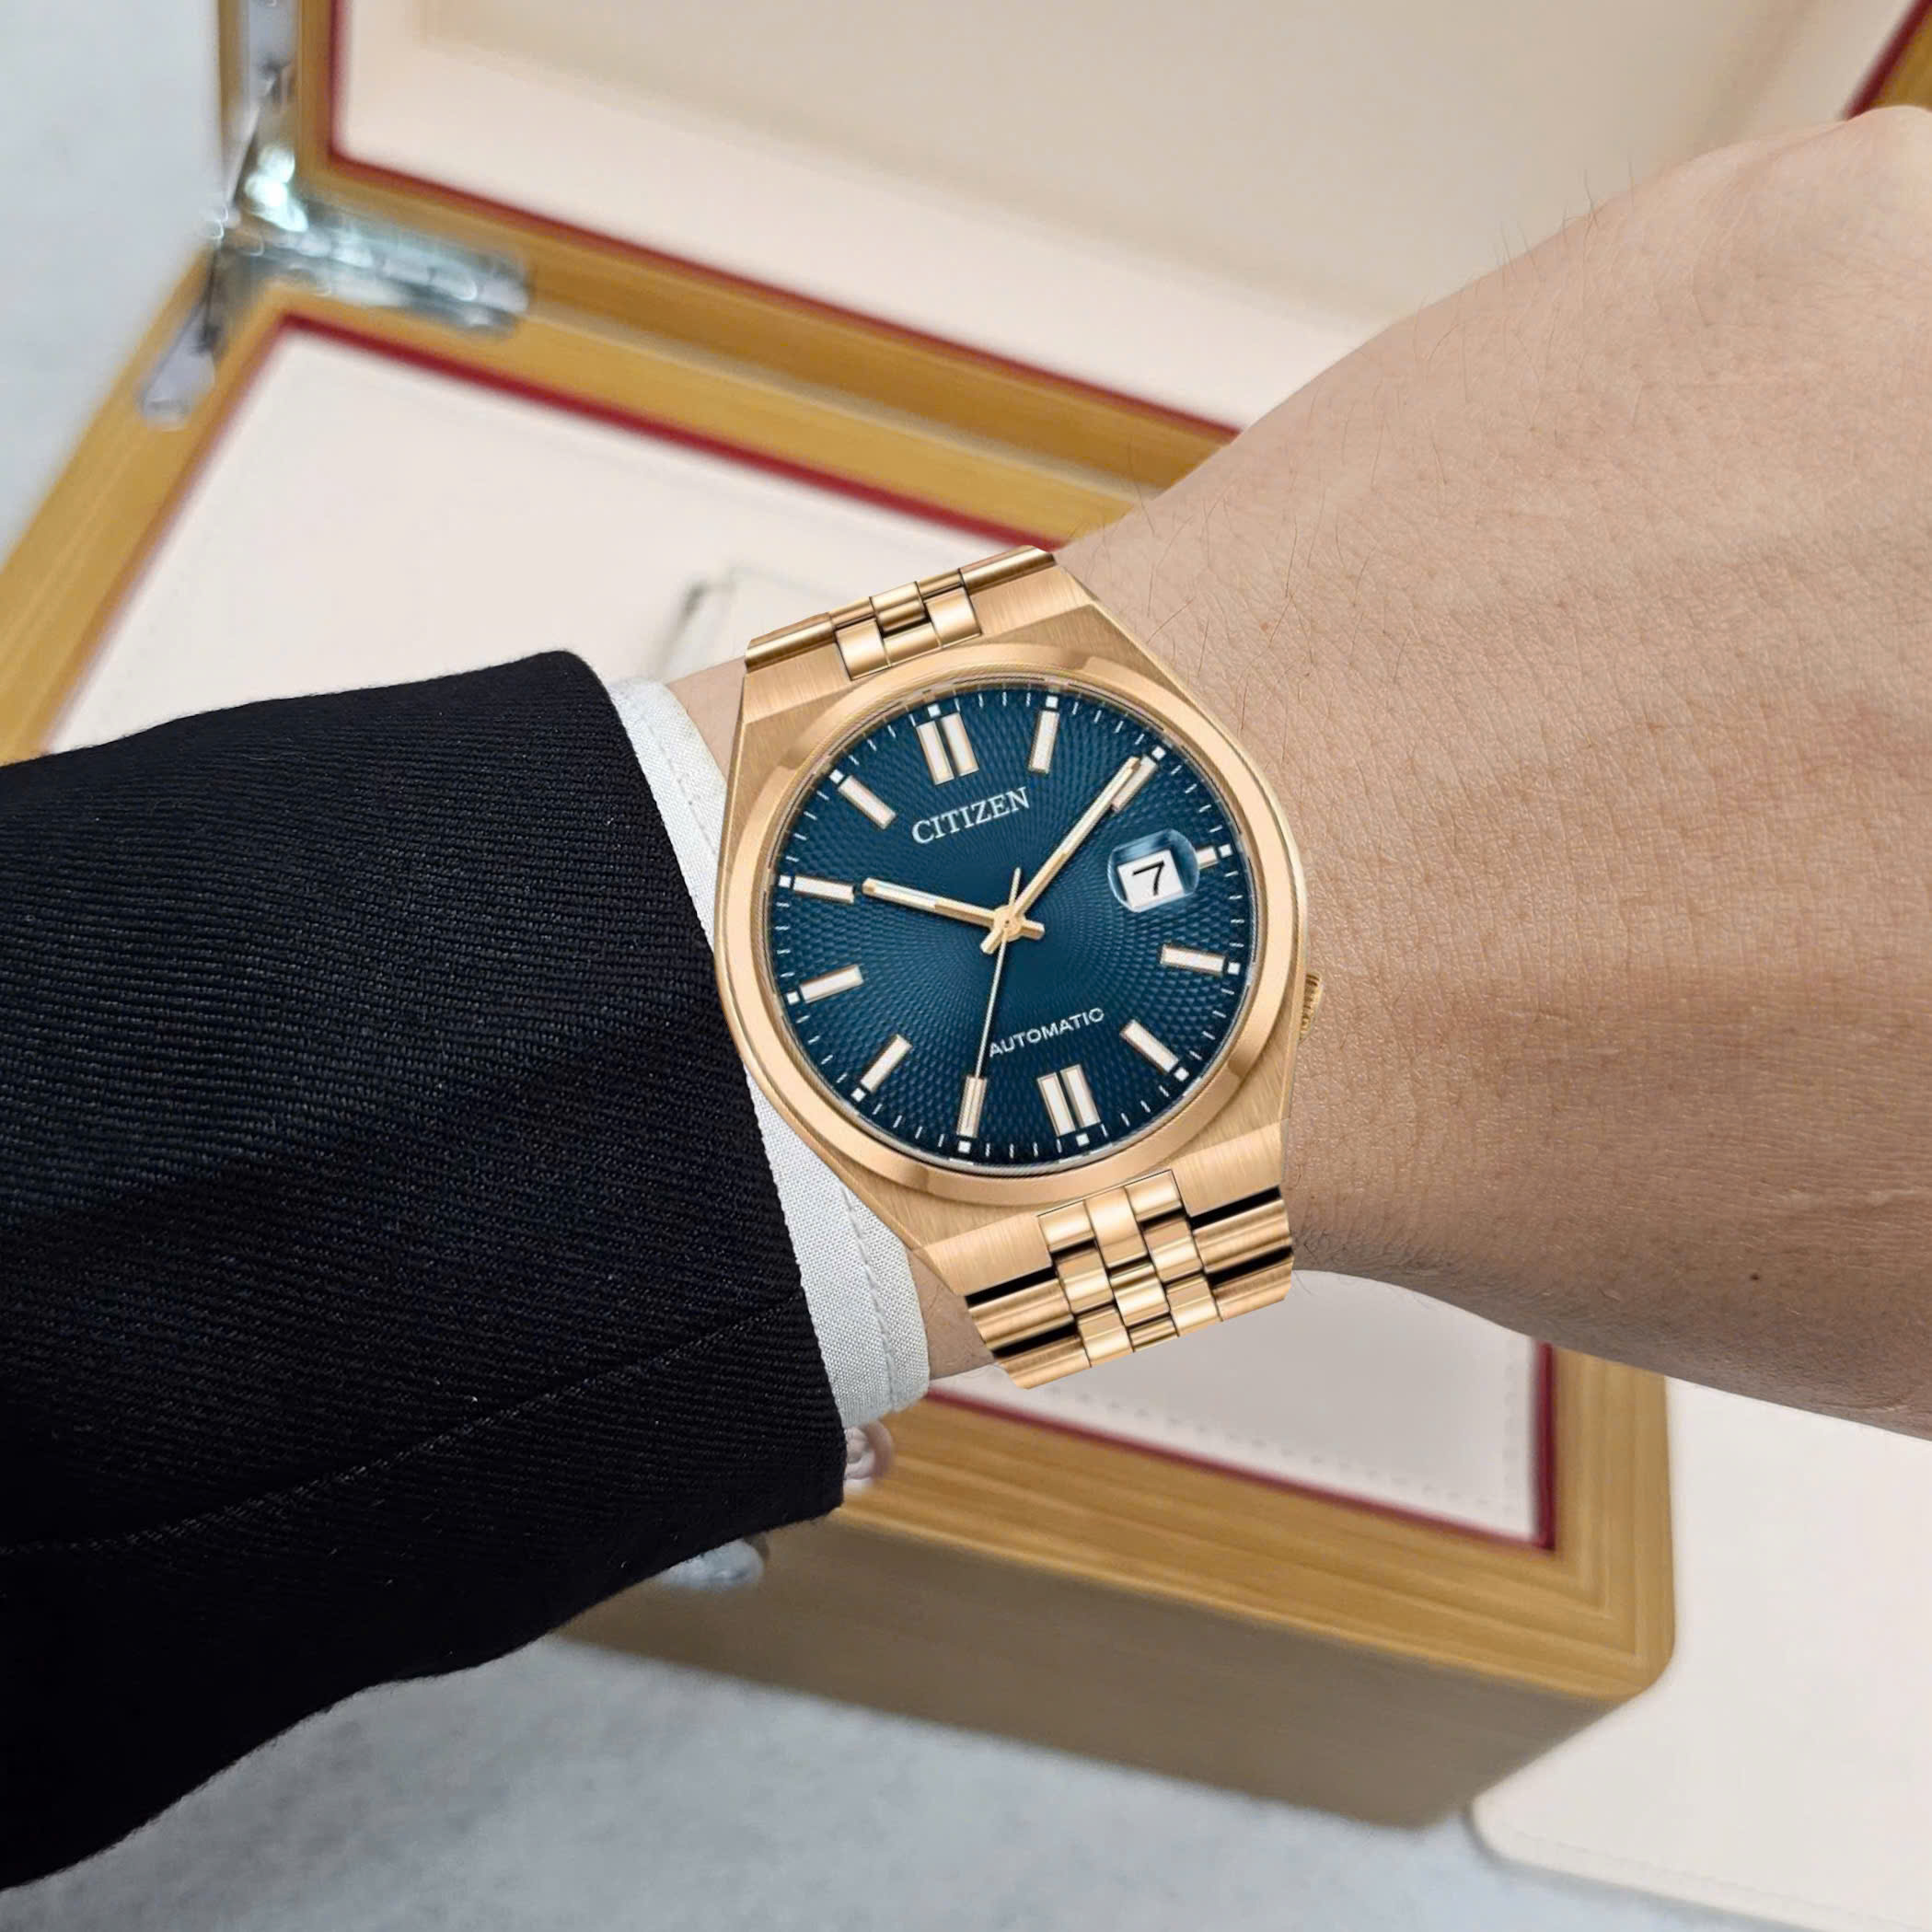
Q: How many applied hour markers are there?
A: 12